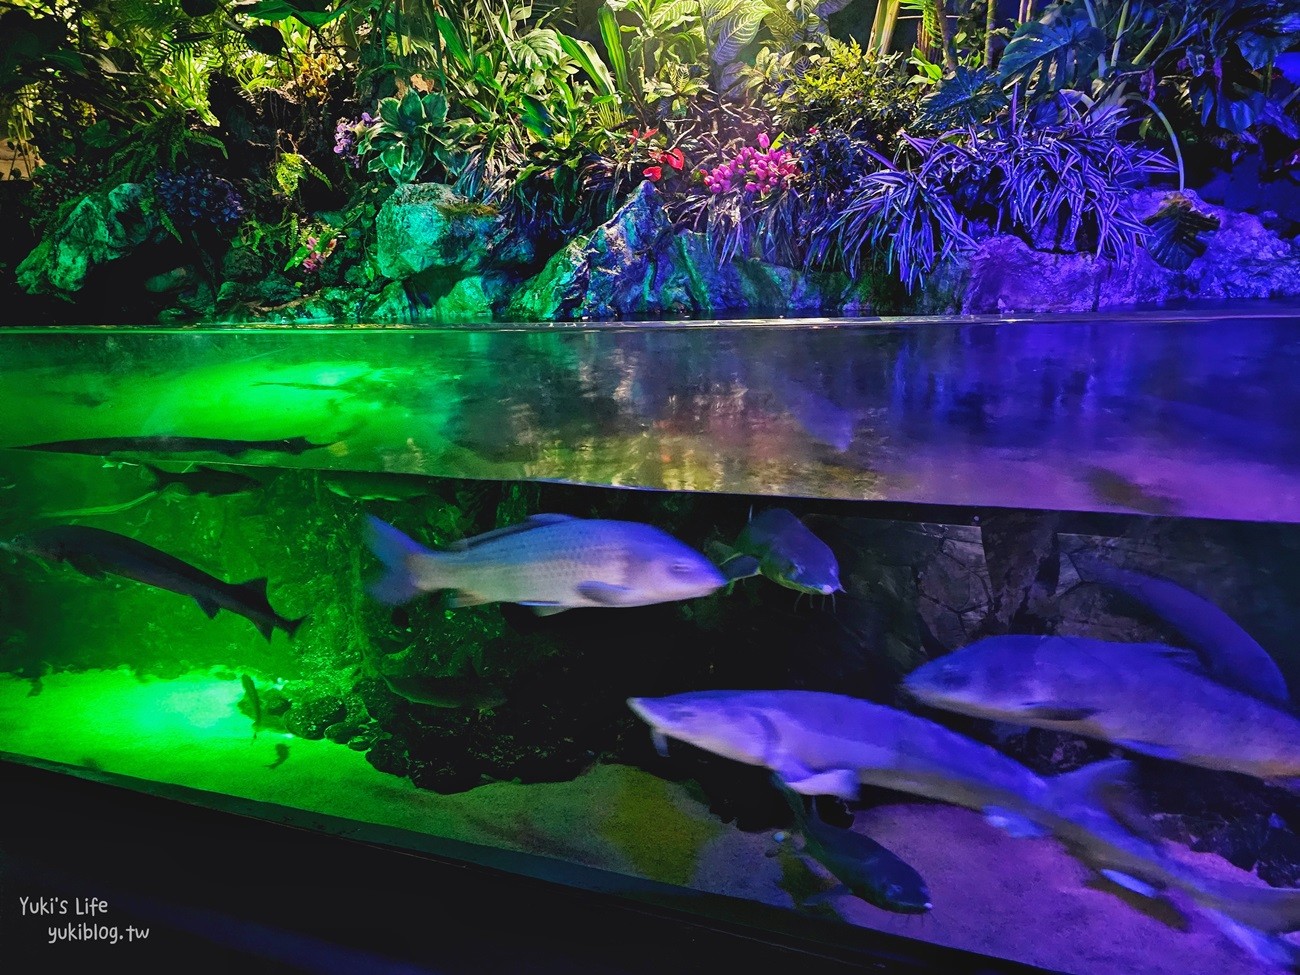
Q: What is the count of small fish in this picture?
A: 2